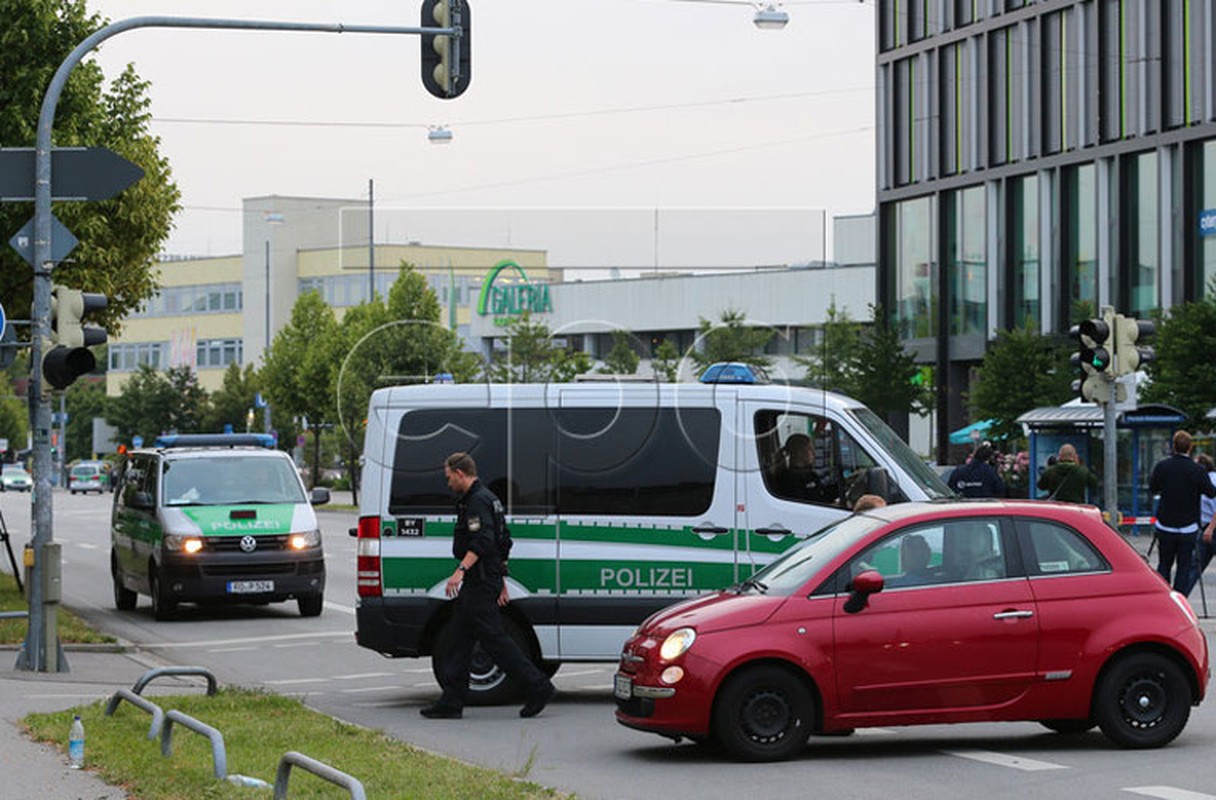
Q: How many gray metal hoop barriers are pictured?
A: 4